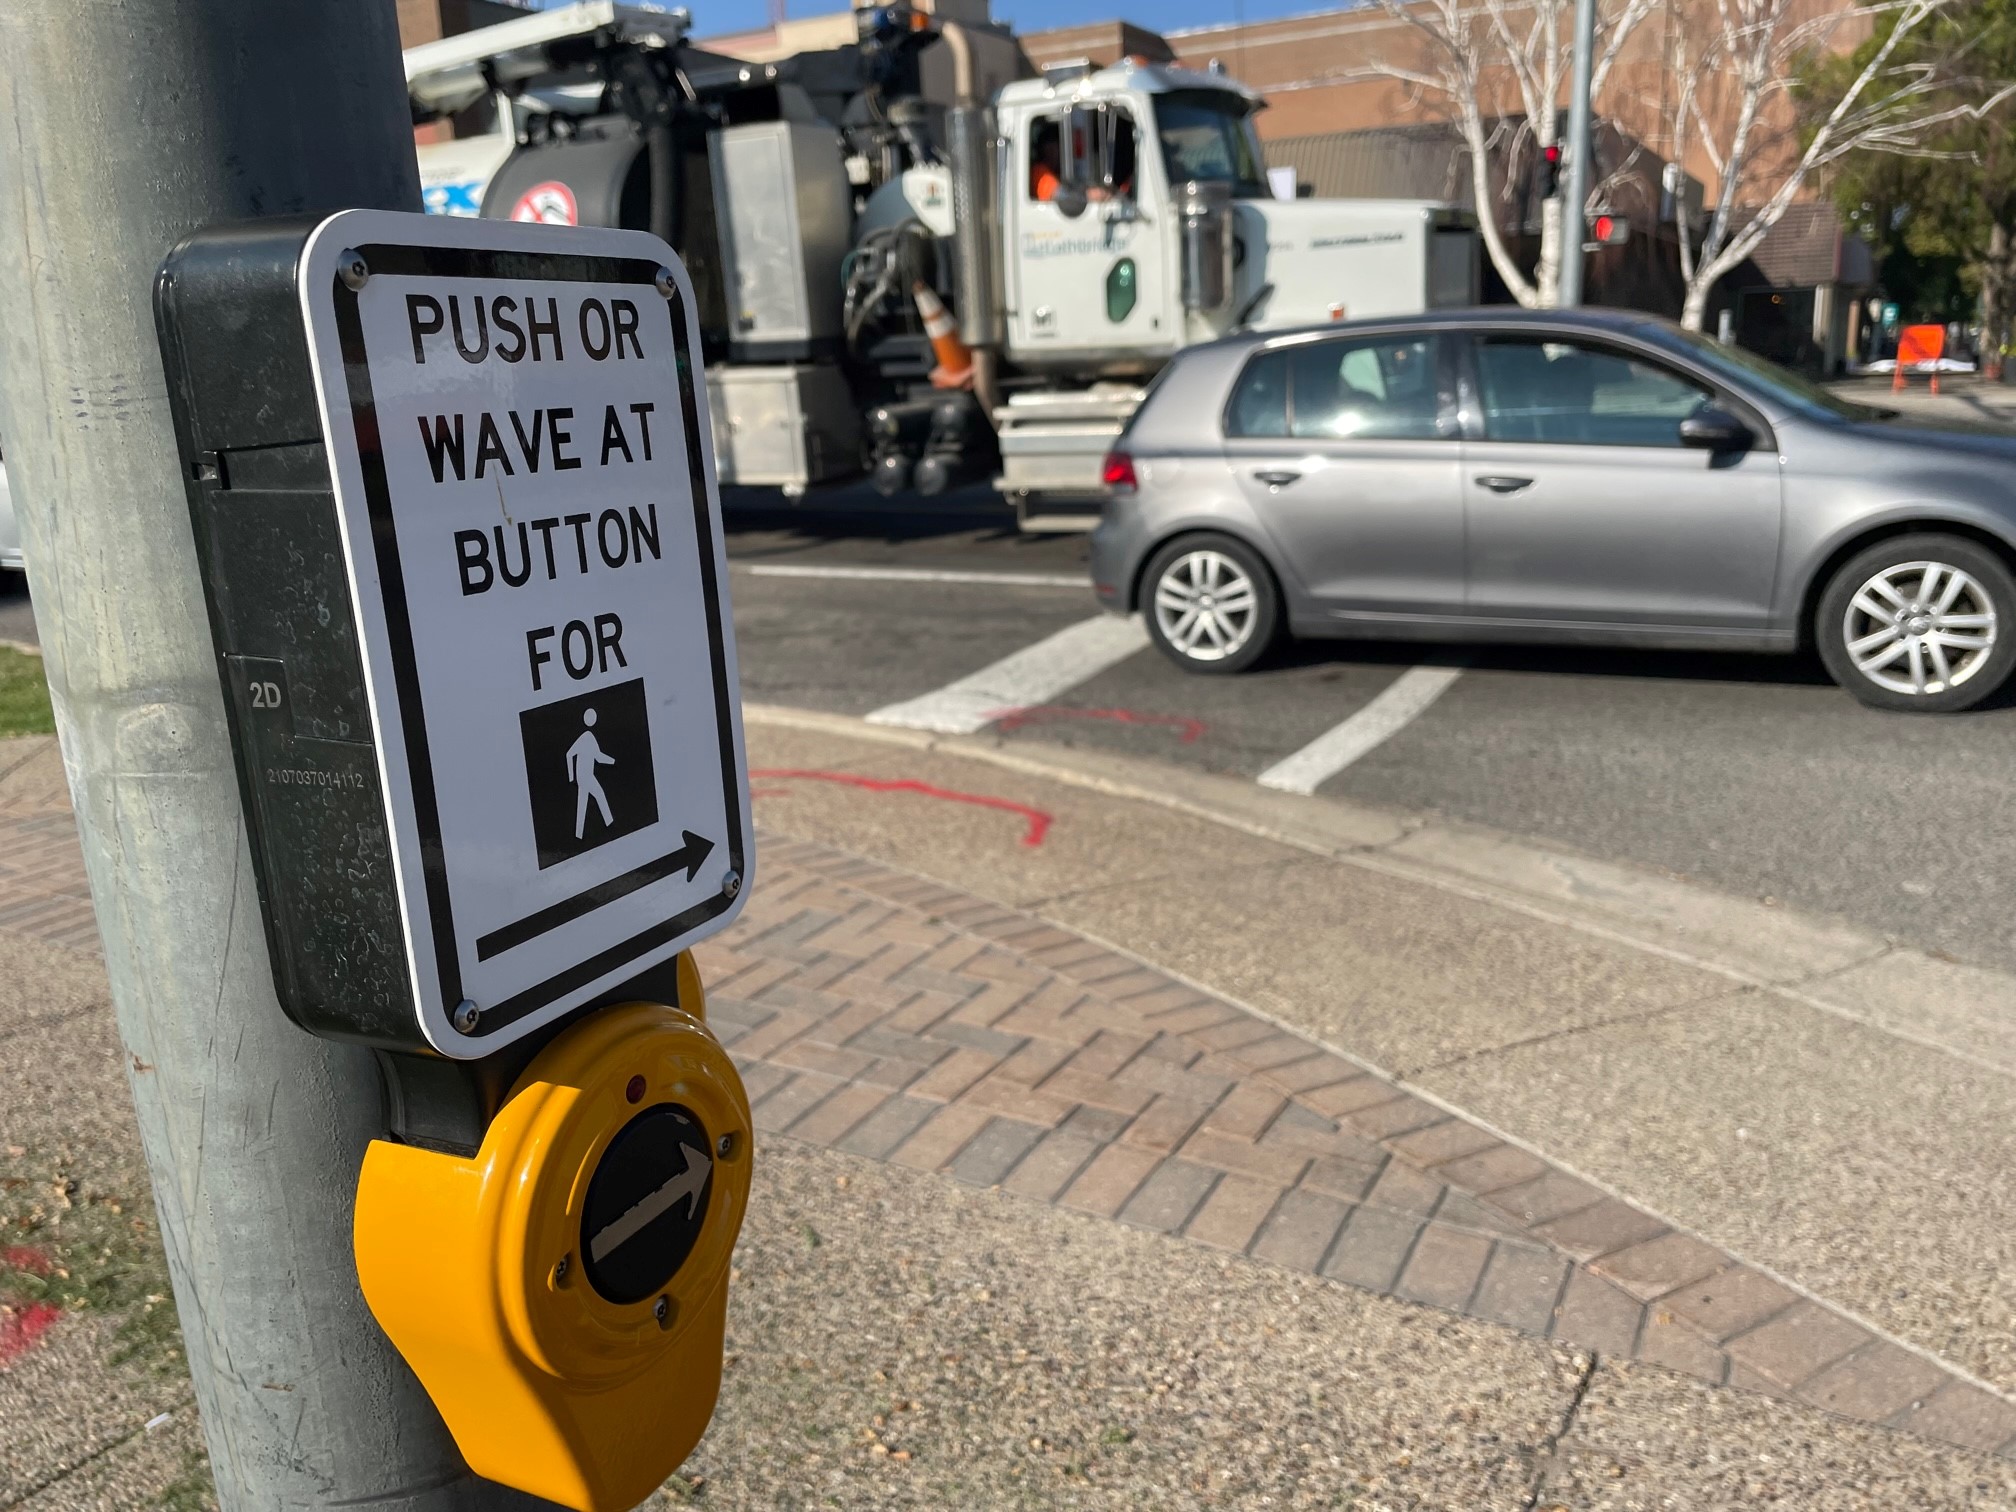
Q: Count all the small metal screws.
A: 7